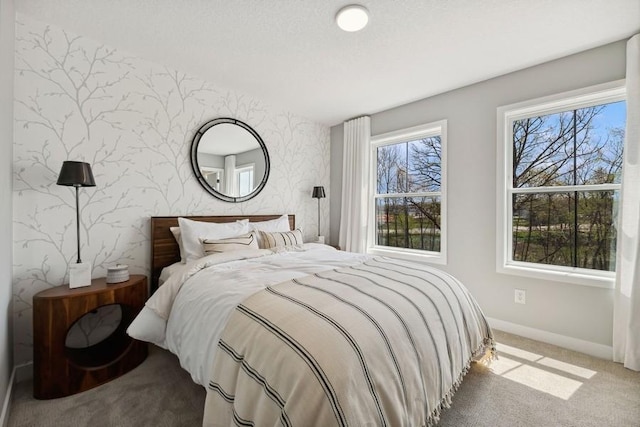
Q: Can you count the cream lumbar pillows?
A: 2